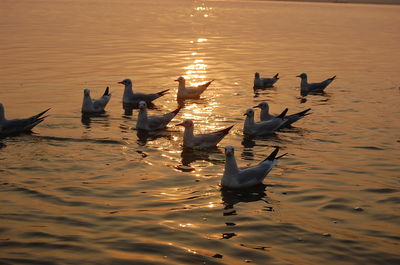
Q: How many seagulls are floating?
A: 11